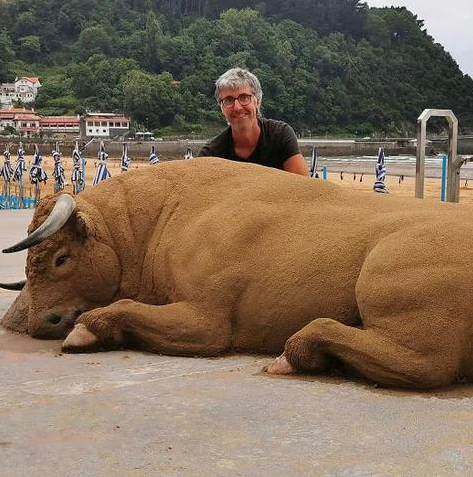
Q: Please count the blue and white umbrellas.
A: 11